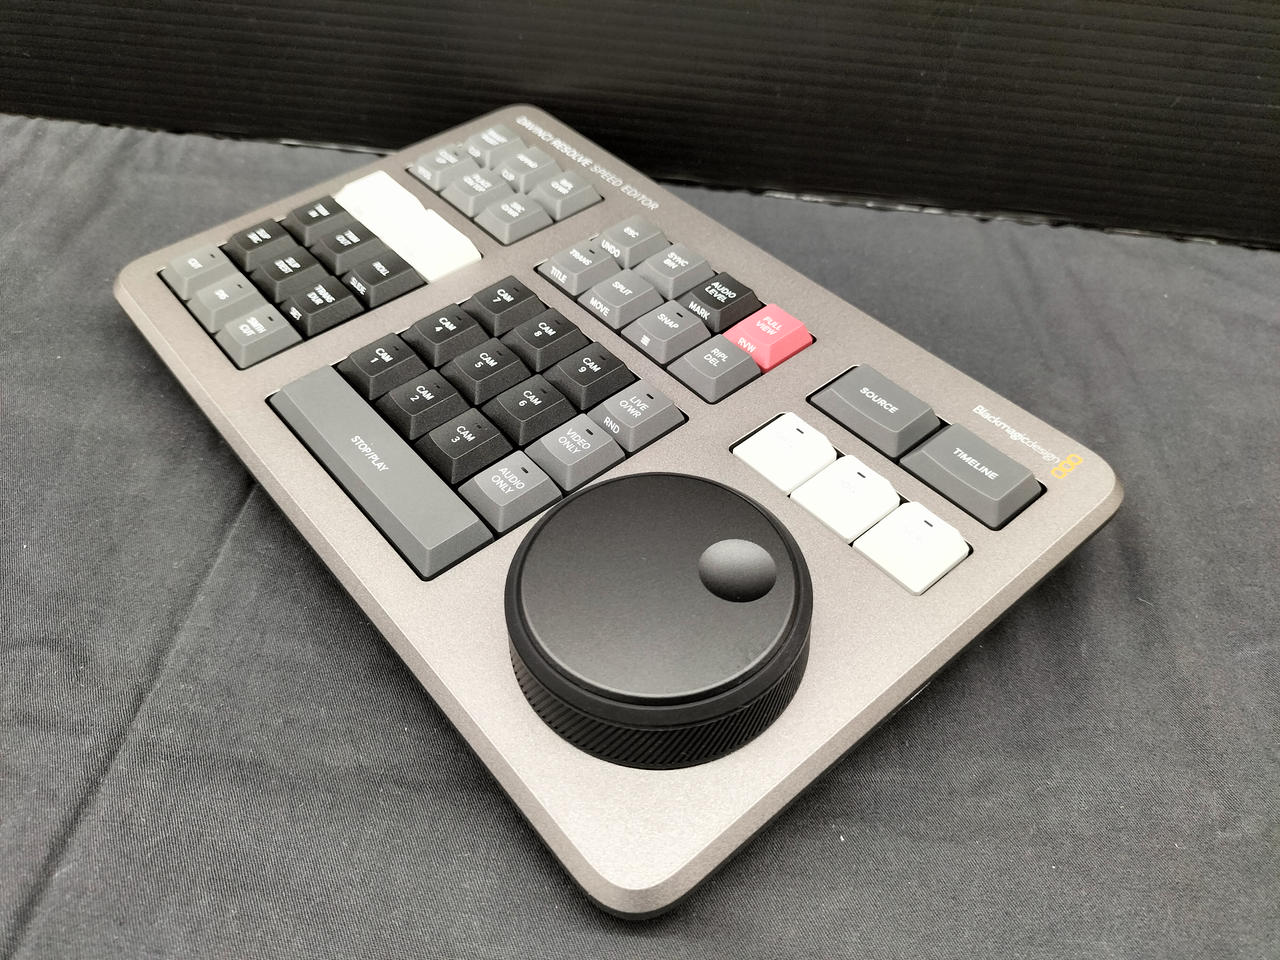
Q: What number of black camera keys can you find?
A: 9